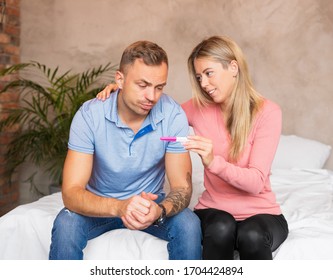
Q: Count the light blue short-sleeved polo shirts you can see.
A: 1